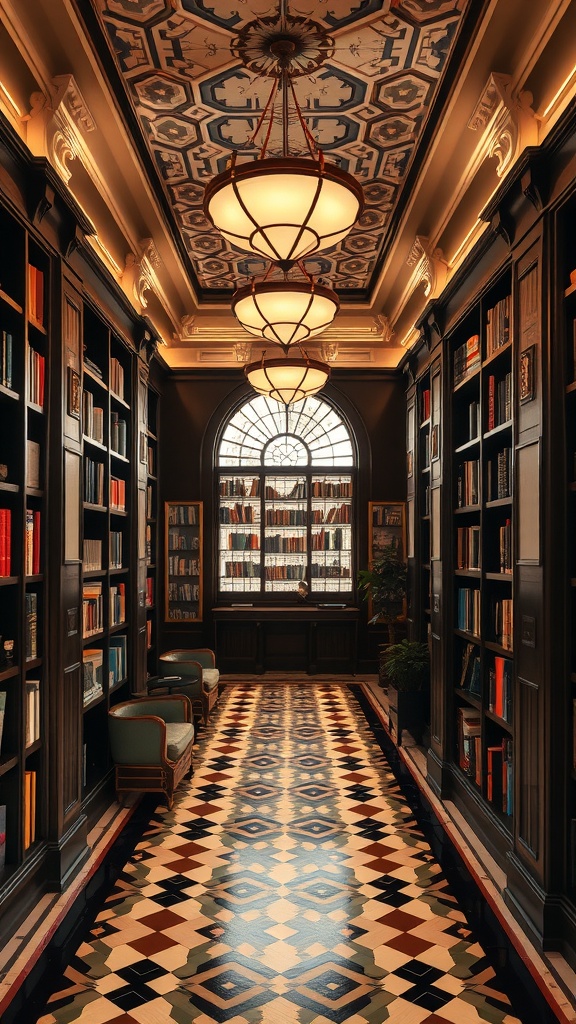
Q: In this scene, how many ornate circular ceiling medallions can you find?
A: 1